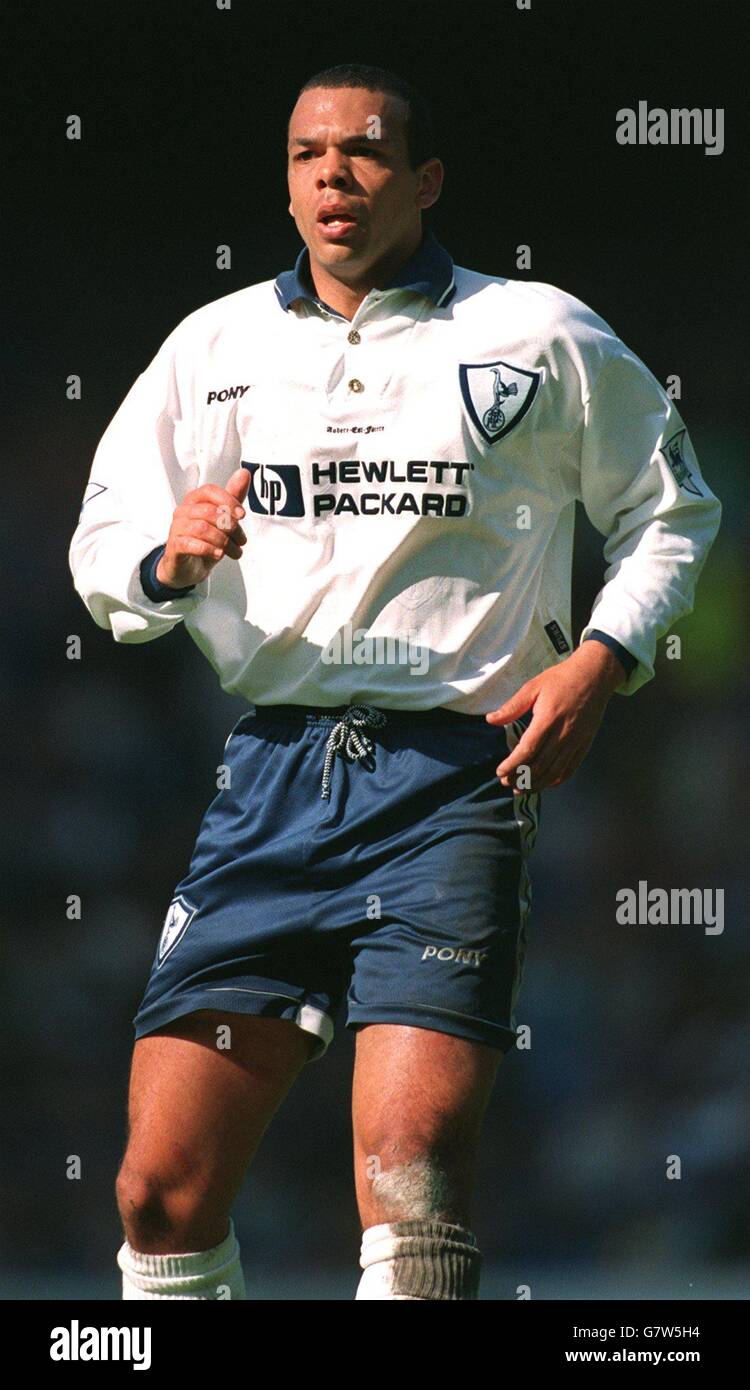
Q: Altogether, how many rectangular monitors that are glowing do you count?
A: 0